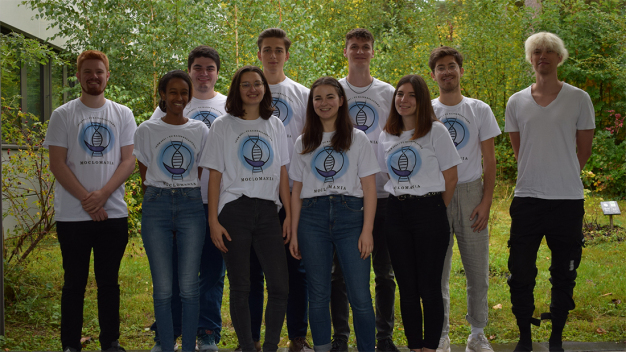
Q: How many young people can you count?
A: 10